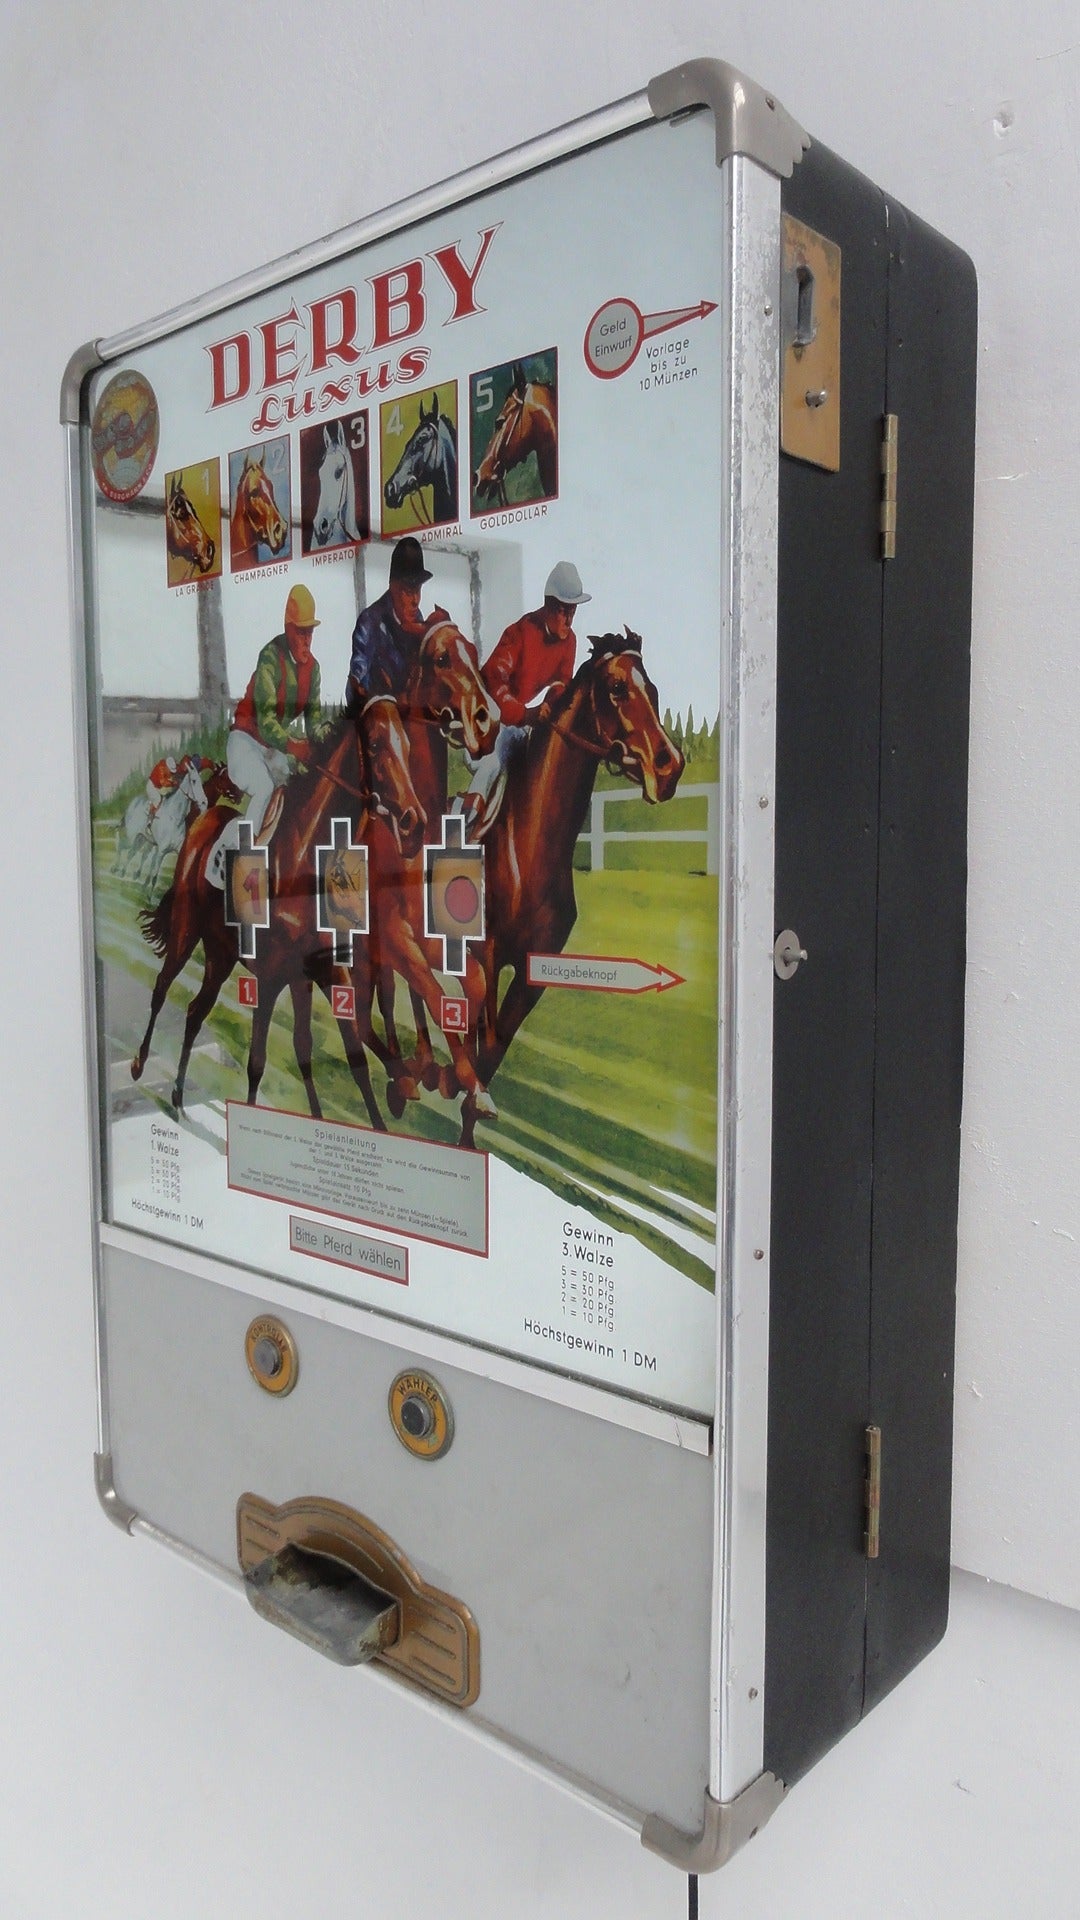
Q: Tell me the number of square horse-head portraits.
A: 5